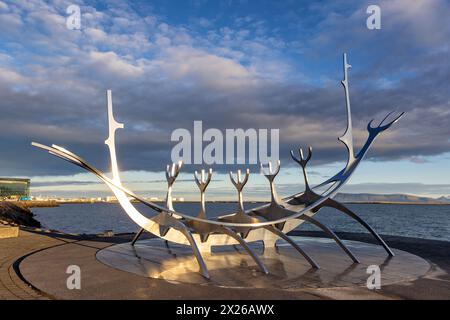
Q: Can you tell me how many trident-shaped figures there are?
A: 5